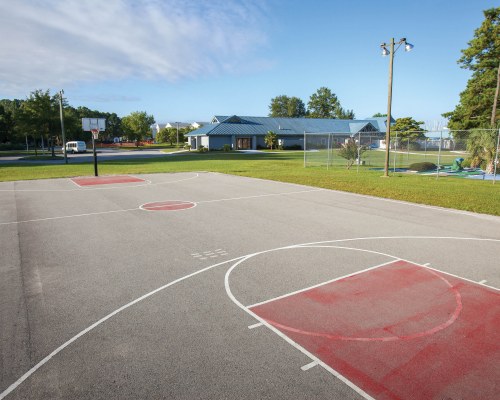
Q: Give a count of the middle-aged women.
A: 0